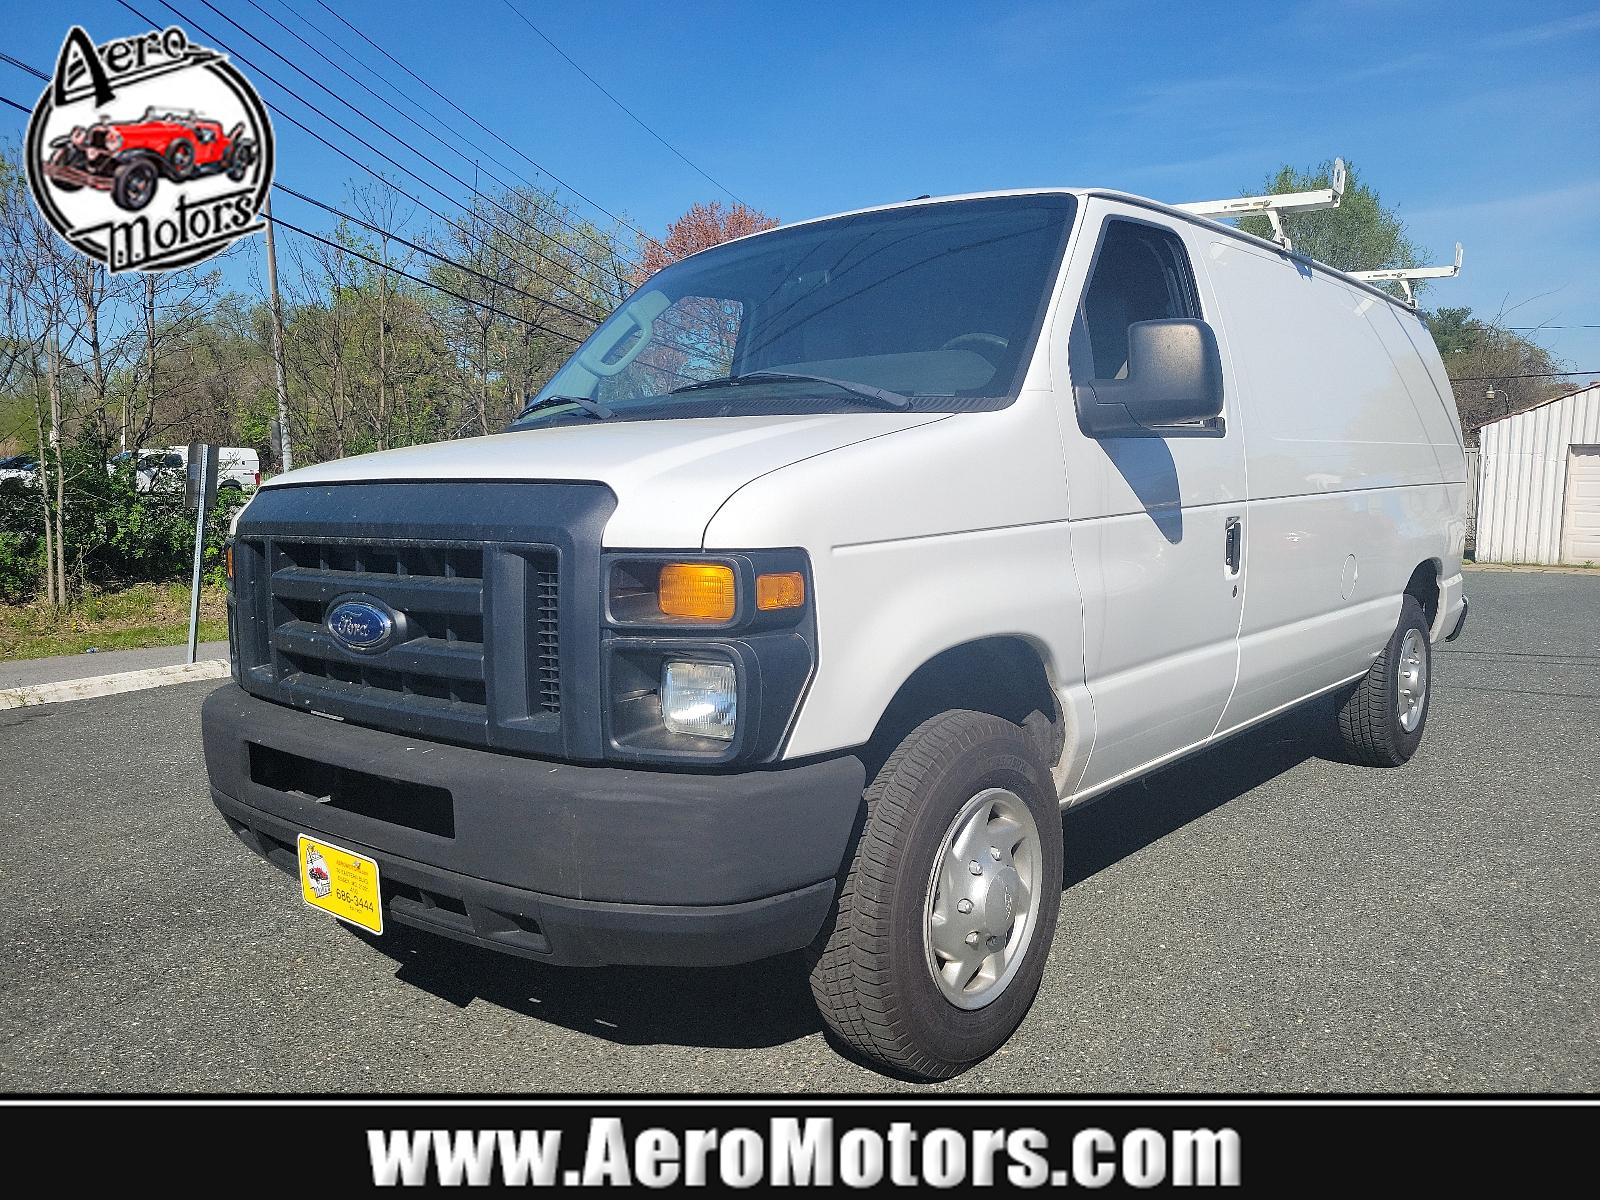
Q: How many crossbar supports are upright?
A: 2